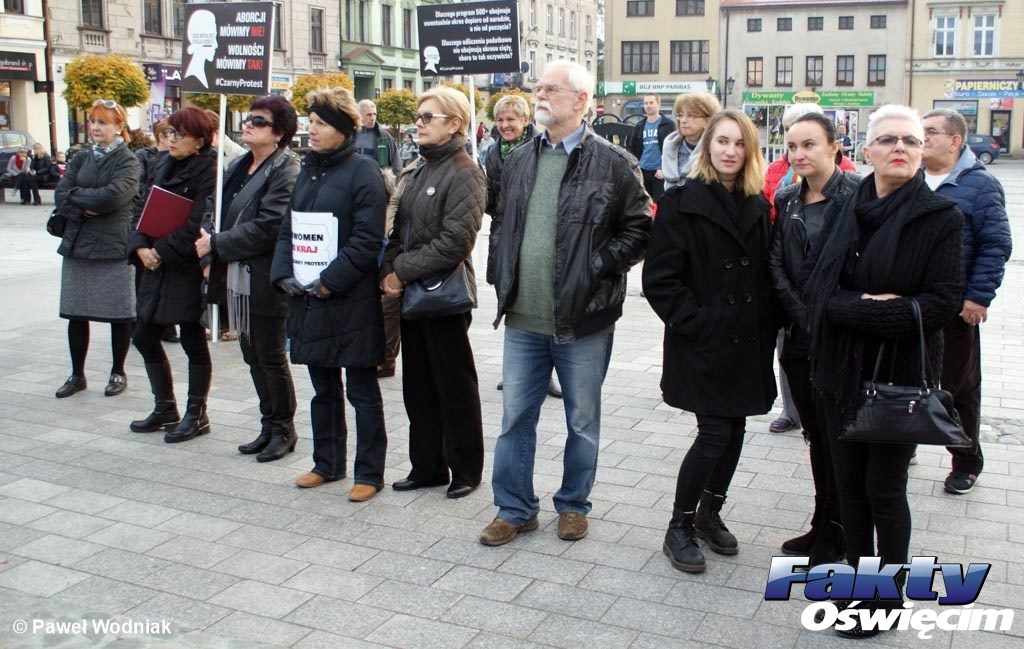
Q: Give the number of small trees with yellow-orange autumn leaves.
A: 6